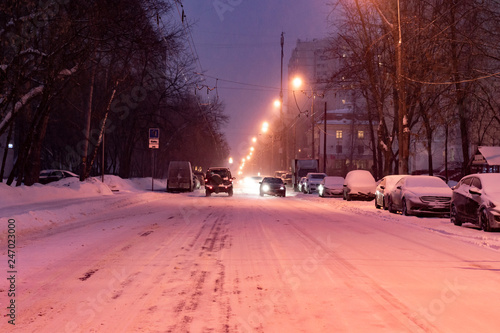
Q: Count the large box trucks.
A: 1